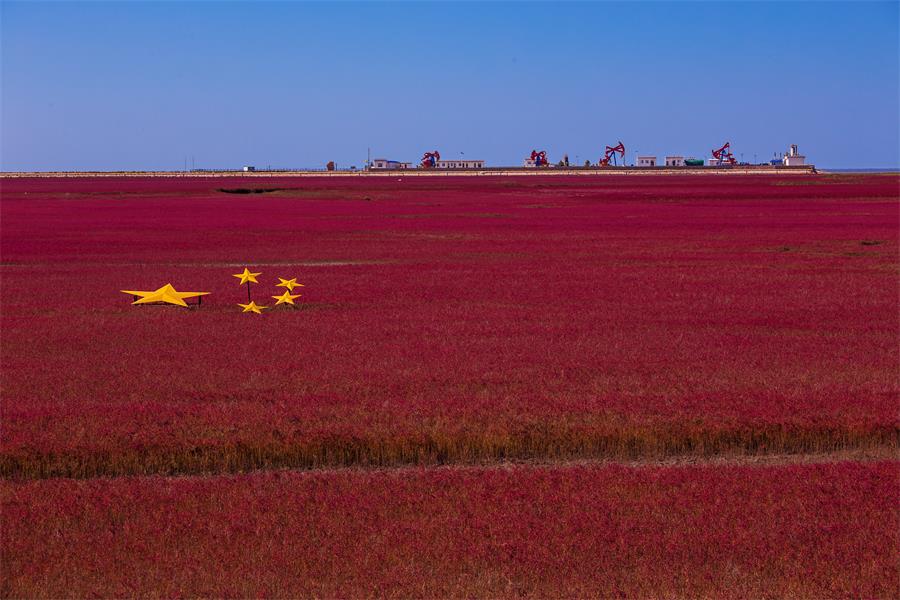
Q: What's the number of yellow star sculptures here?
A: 5